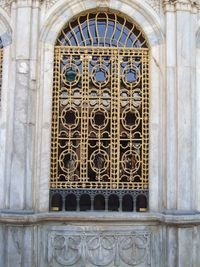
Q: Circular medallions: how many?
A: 9